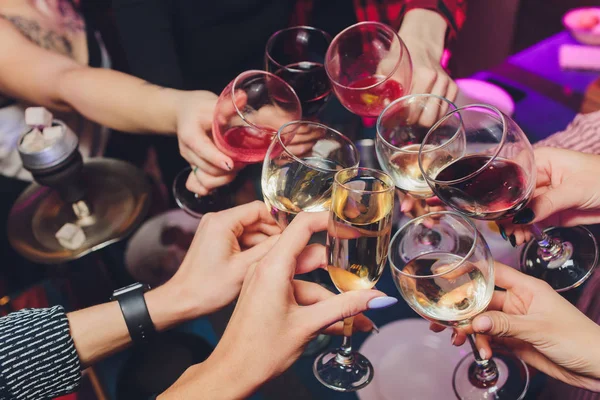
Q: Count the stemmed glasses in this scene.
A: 8